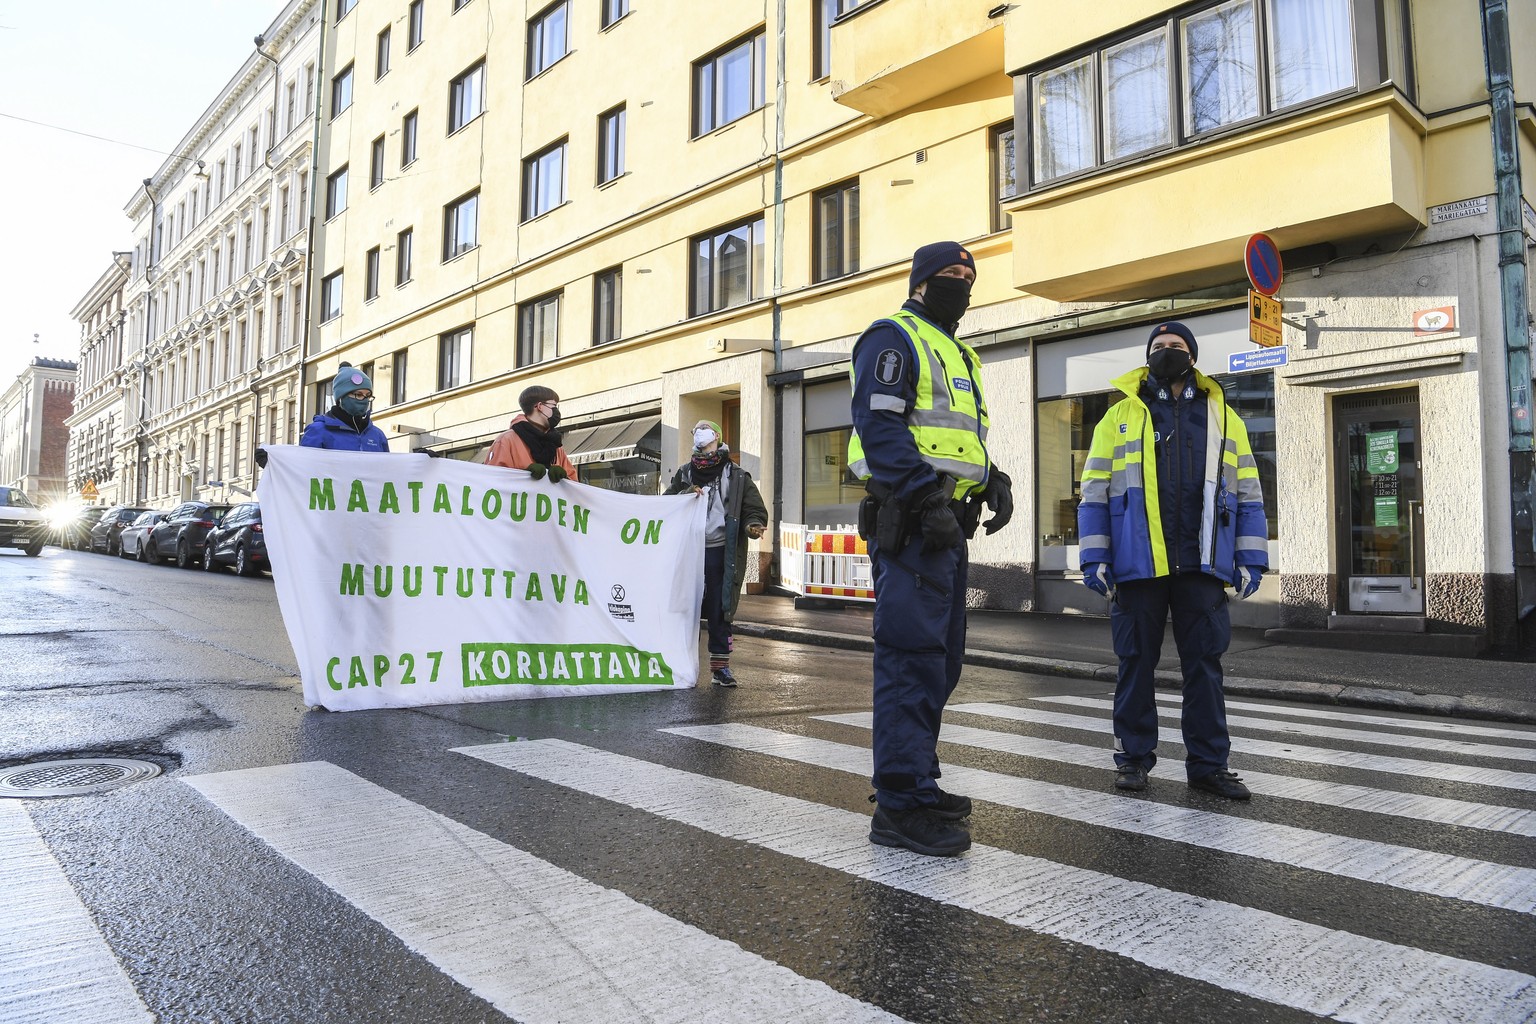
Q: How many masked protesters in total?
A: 3